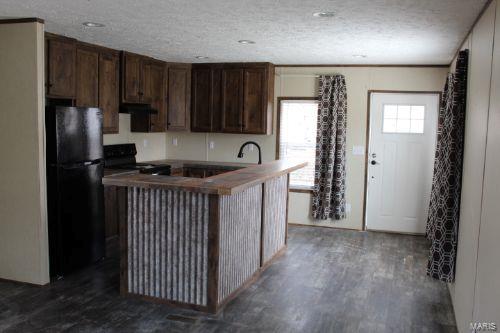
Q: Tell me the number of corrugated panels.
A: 3